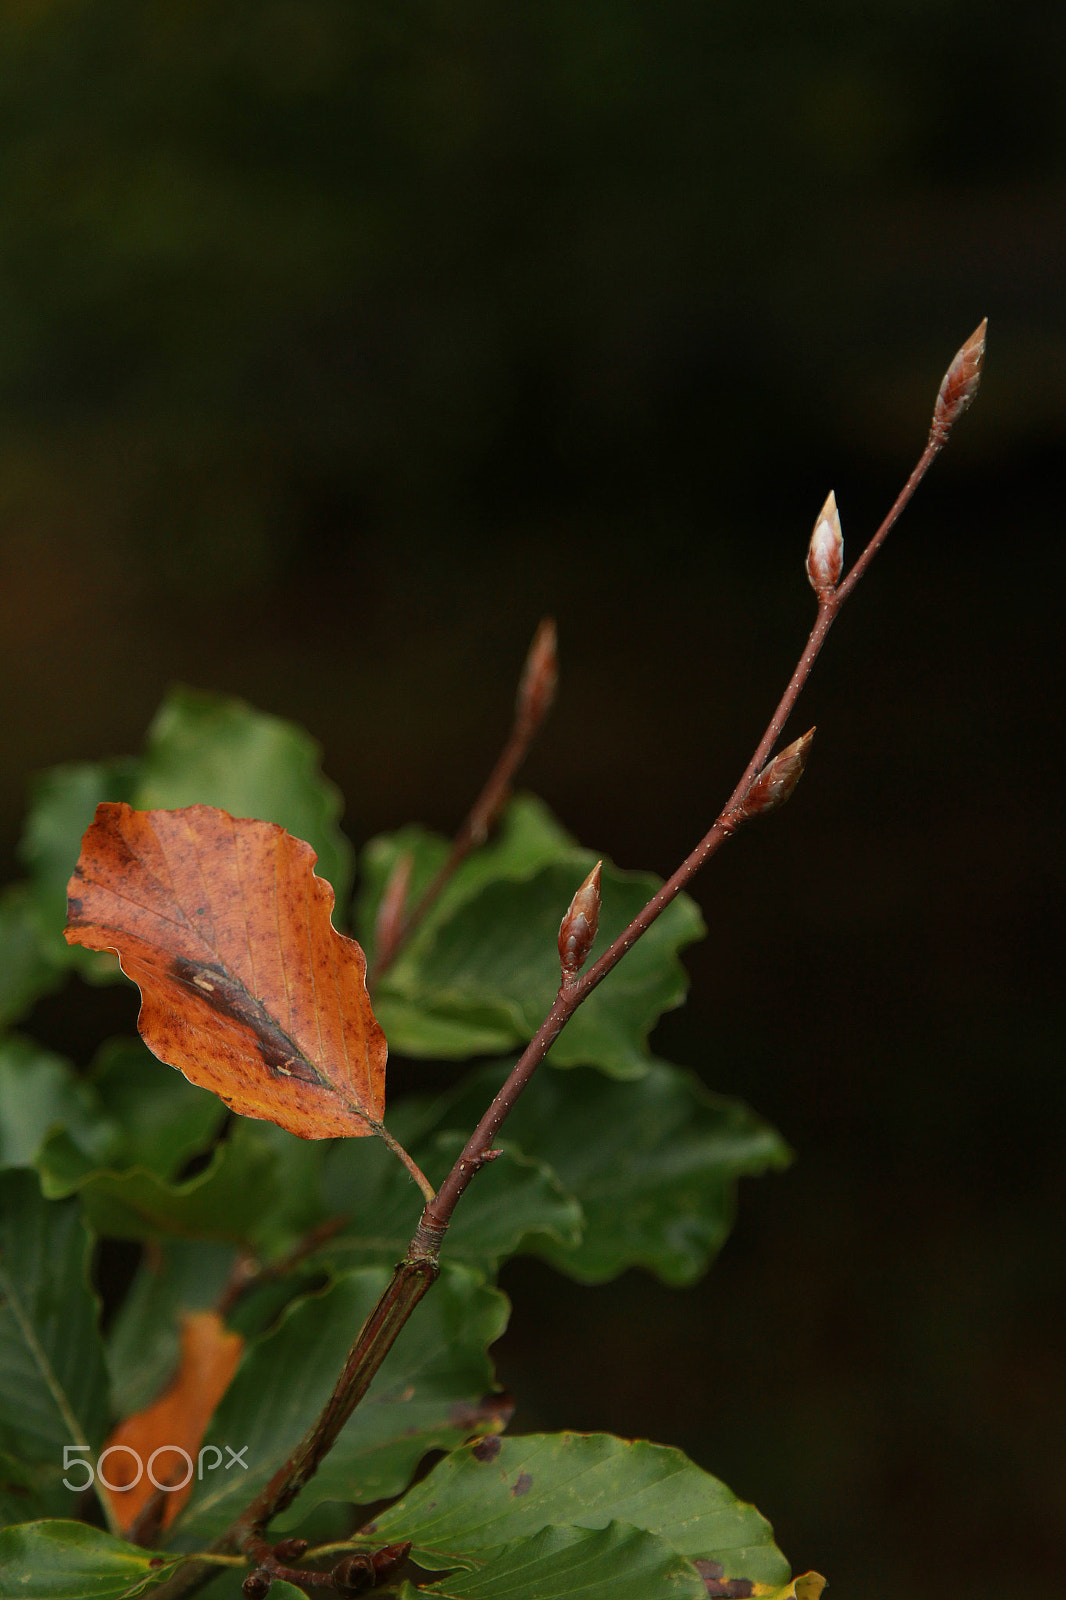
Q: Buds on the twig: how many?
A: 4